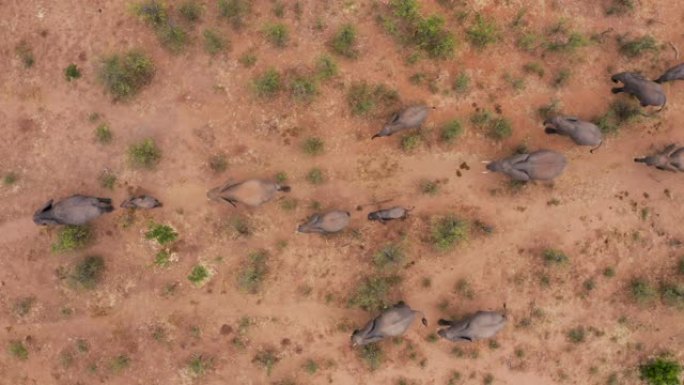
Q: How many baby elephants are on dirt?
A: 2